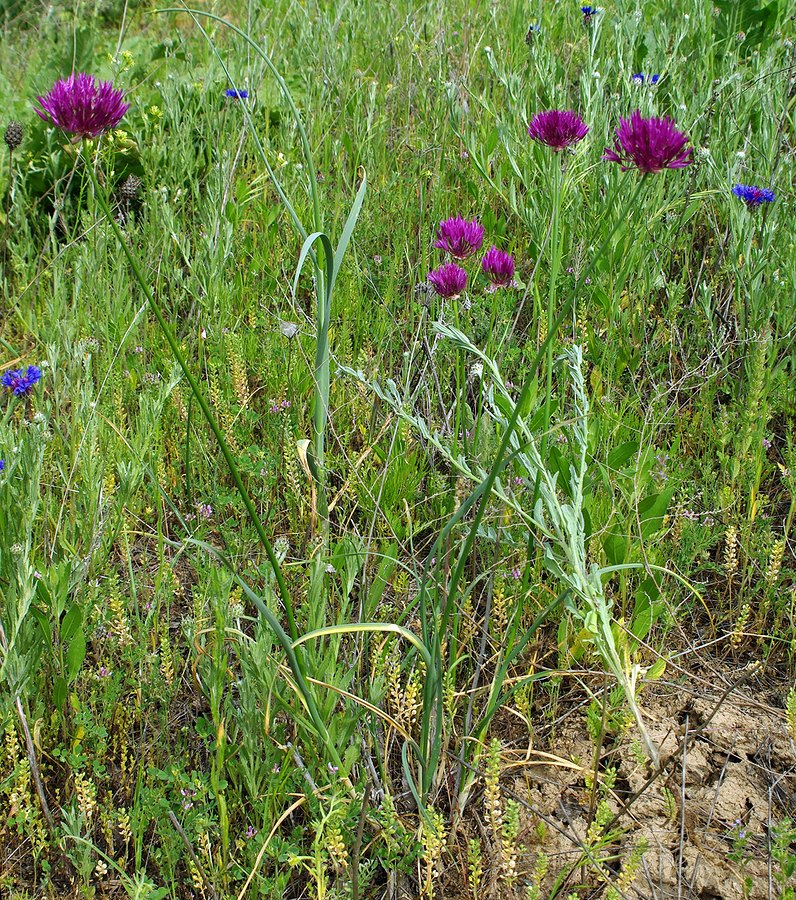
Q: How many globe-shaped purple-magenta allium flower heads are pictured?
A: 6